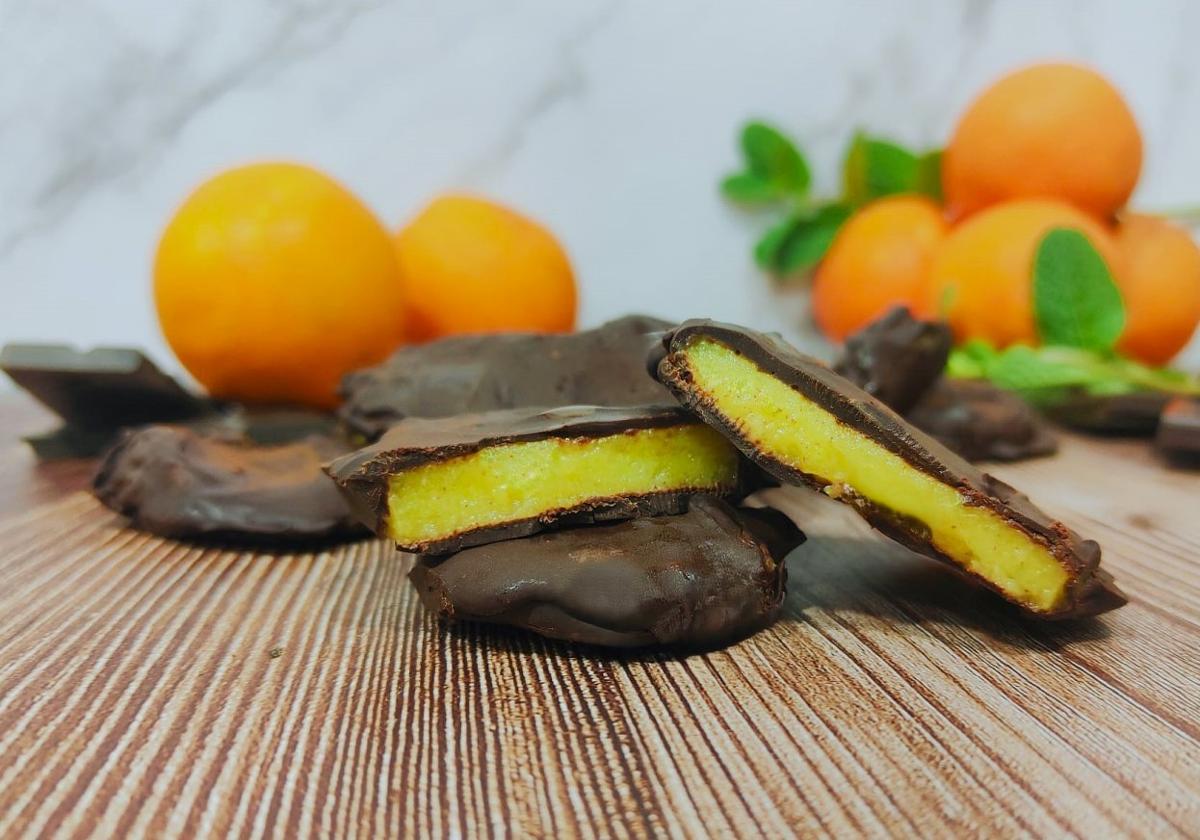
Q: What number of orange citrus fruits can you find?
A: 6